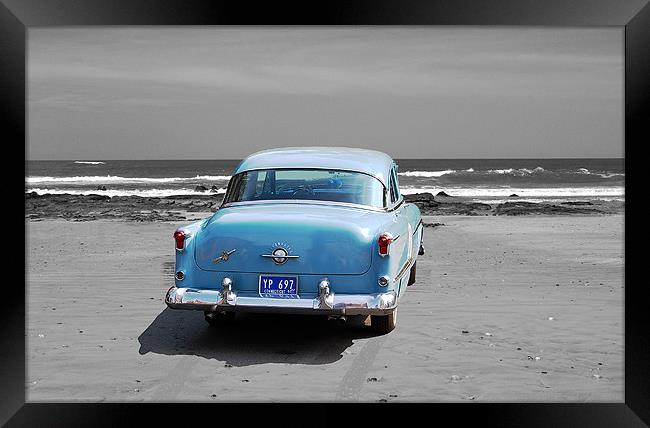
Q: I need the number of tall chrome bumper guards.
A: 2